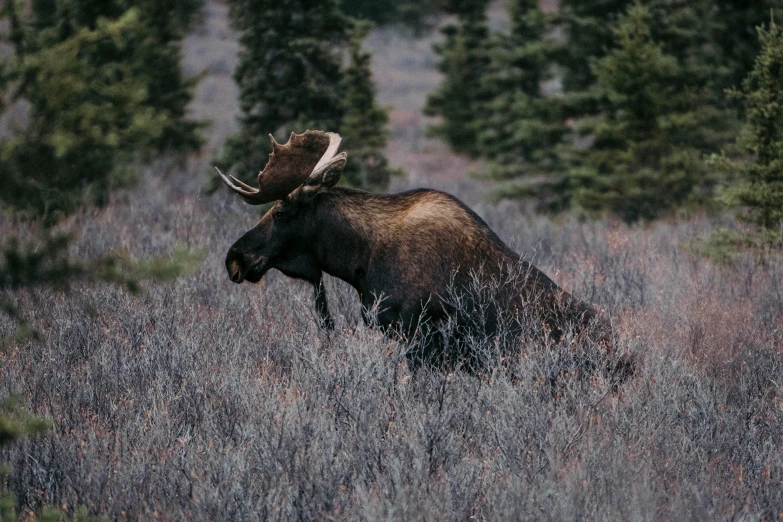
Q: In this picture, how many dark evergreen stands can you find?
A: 3